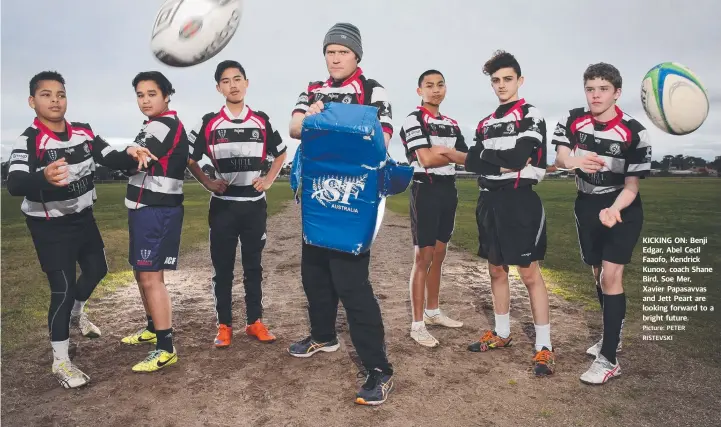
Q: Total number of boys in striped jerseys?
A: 6